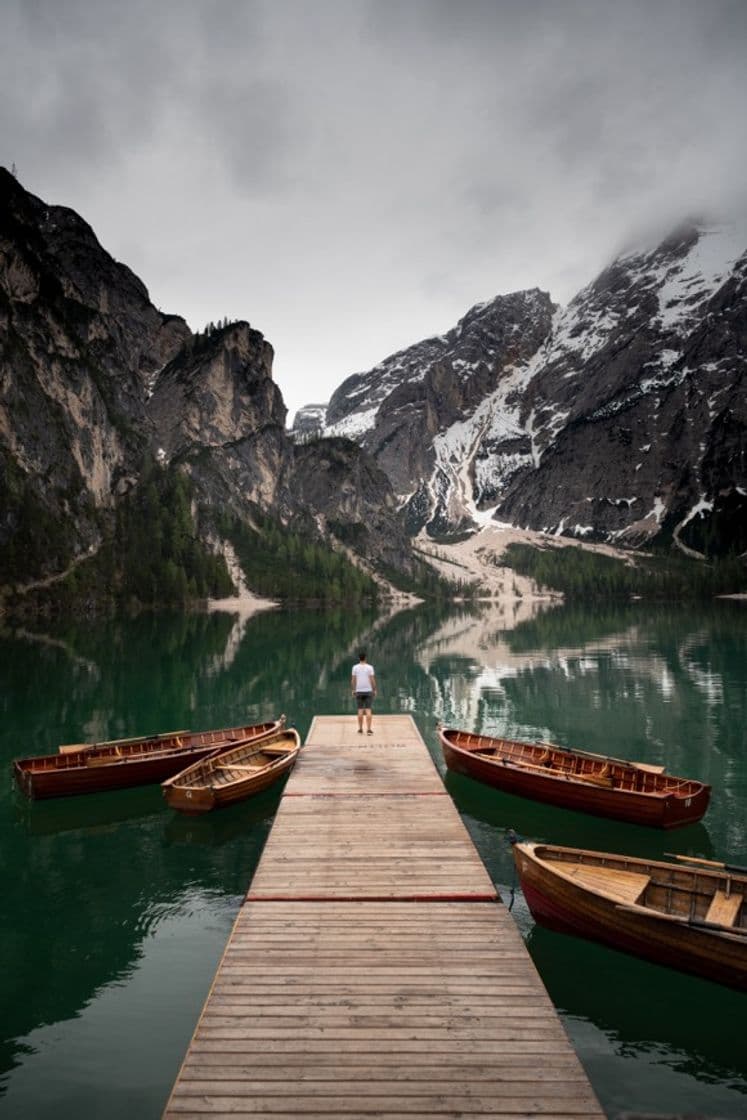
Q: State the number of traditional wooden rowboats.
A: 4